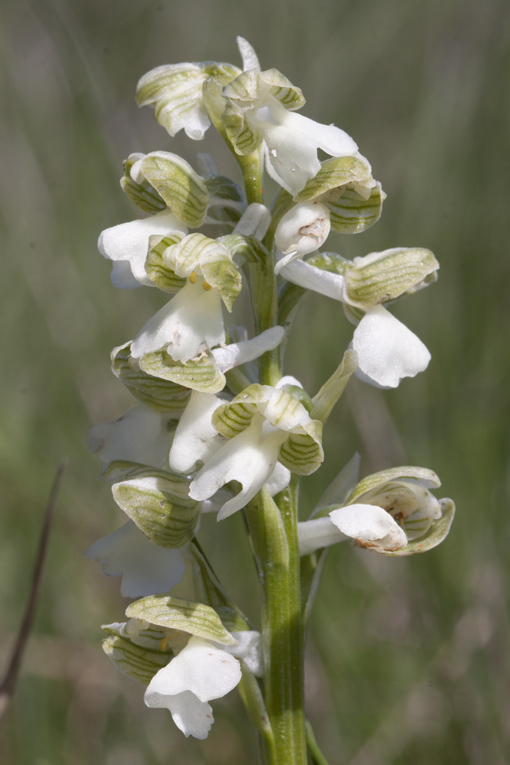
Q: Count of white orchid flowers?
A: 11